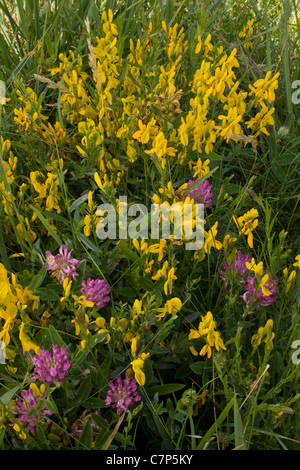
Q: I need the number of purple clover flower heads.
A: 8